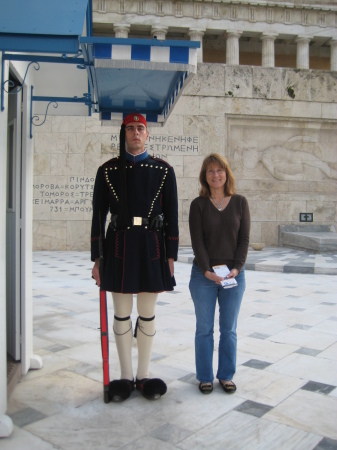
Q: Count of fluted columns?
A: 7